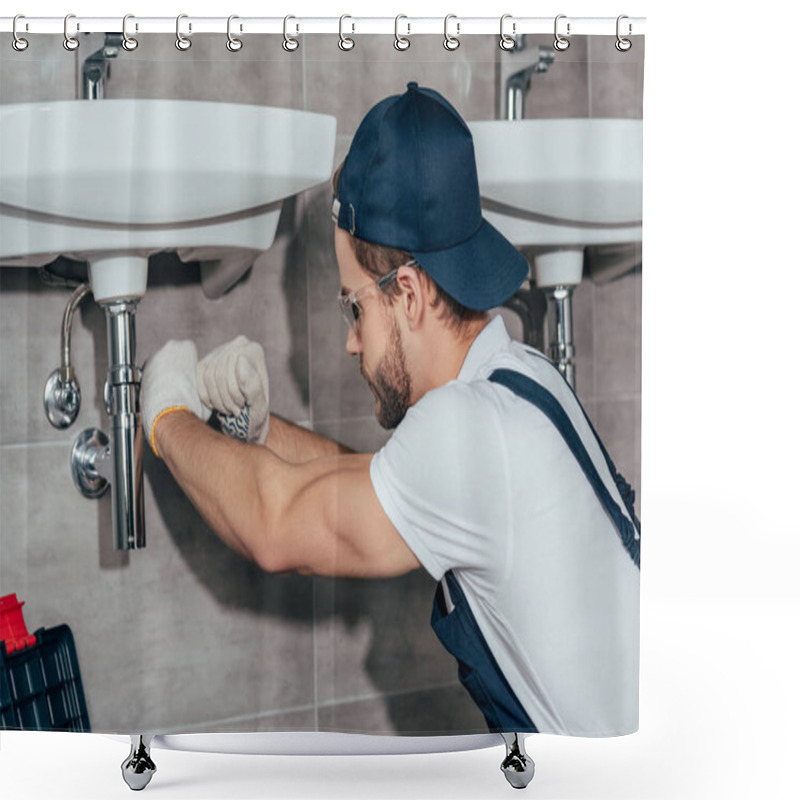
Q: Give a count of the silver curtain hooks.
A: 12